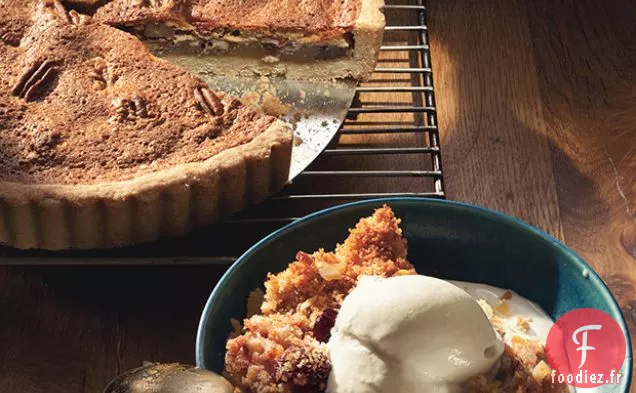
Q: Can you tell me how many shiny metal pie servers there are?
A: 1